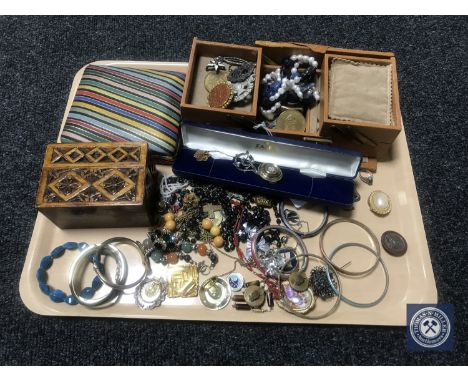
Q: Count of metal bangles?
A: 7